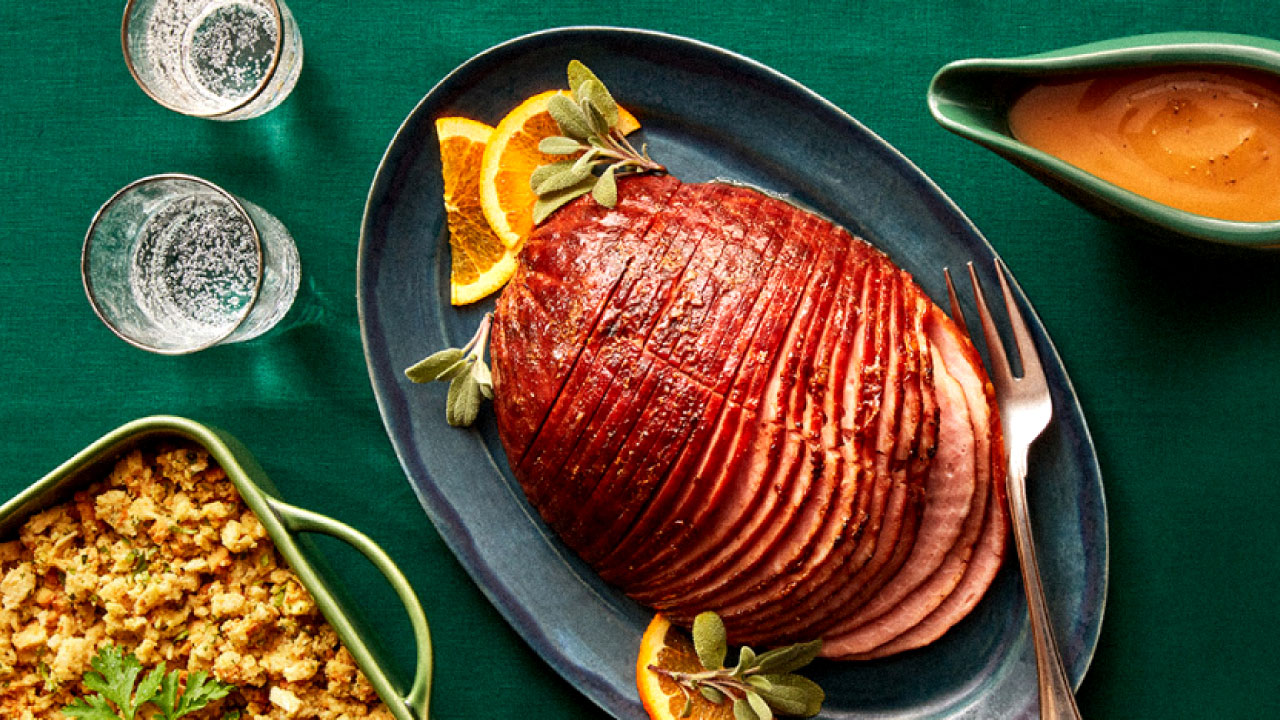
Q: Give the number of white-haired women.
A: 0